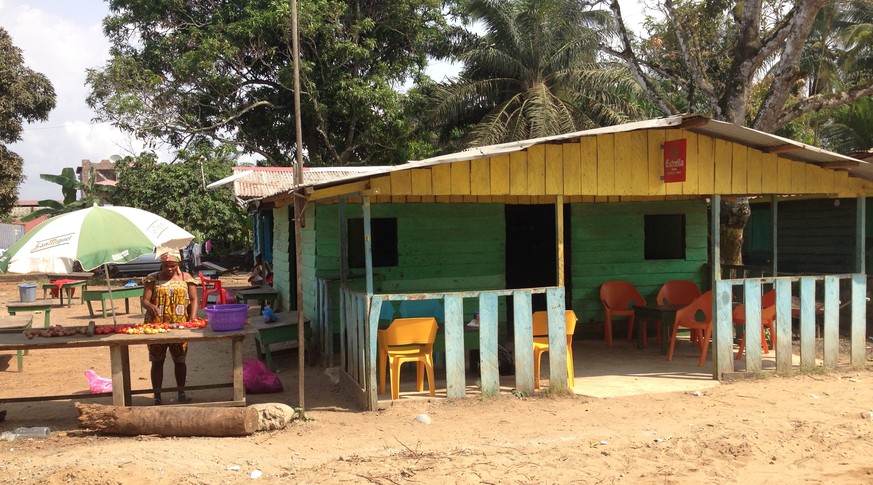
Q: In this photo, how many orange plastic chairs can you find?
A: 4